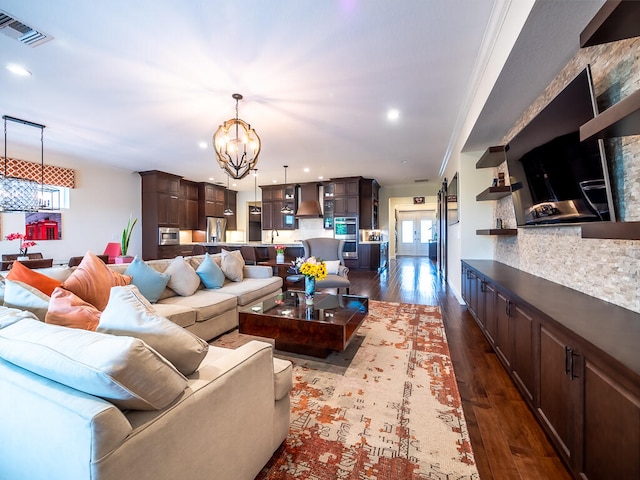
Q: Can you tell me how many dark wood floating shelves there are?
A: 6